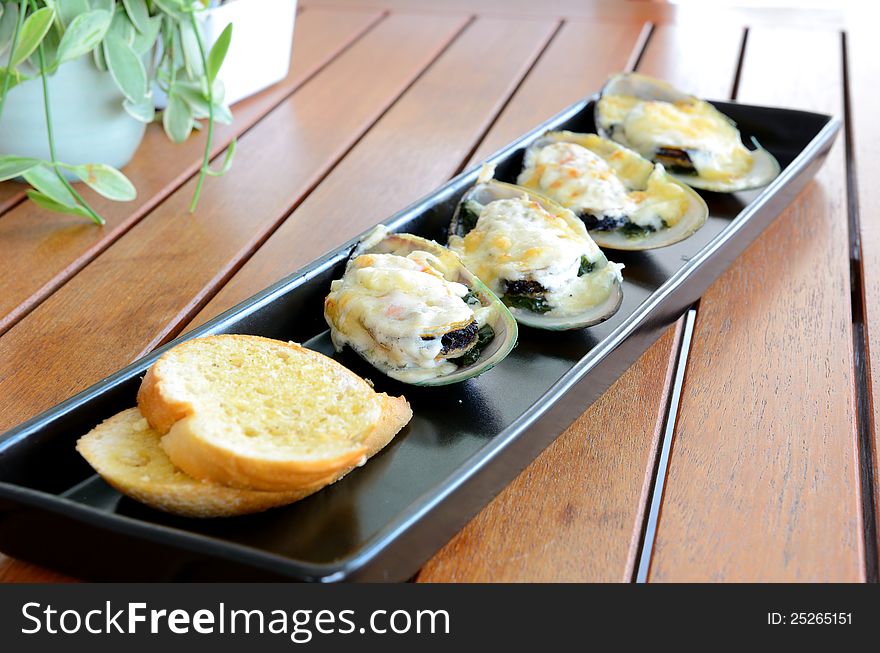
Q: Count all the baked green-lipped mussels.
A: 4